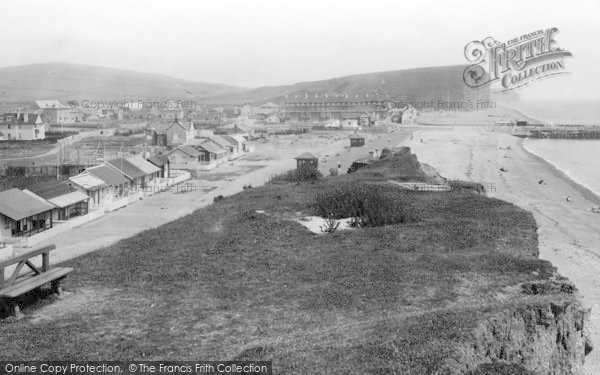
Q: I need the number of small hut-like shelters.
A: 2